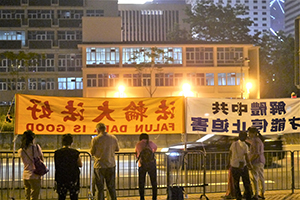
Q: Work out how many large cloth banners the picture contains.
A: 2